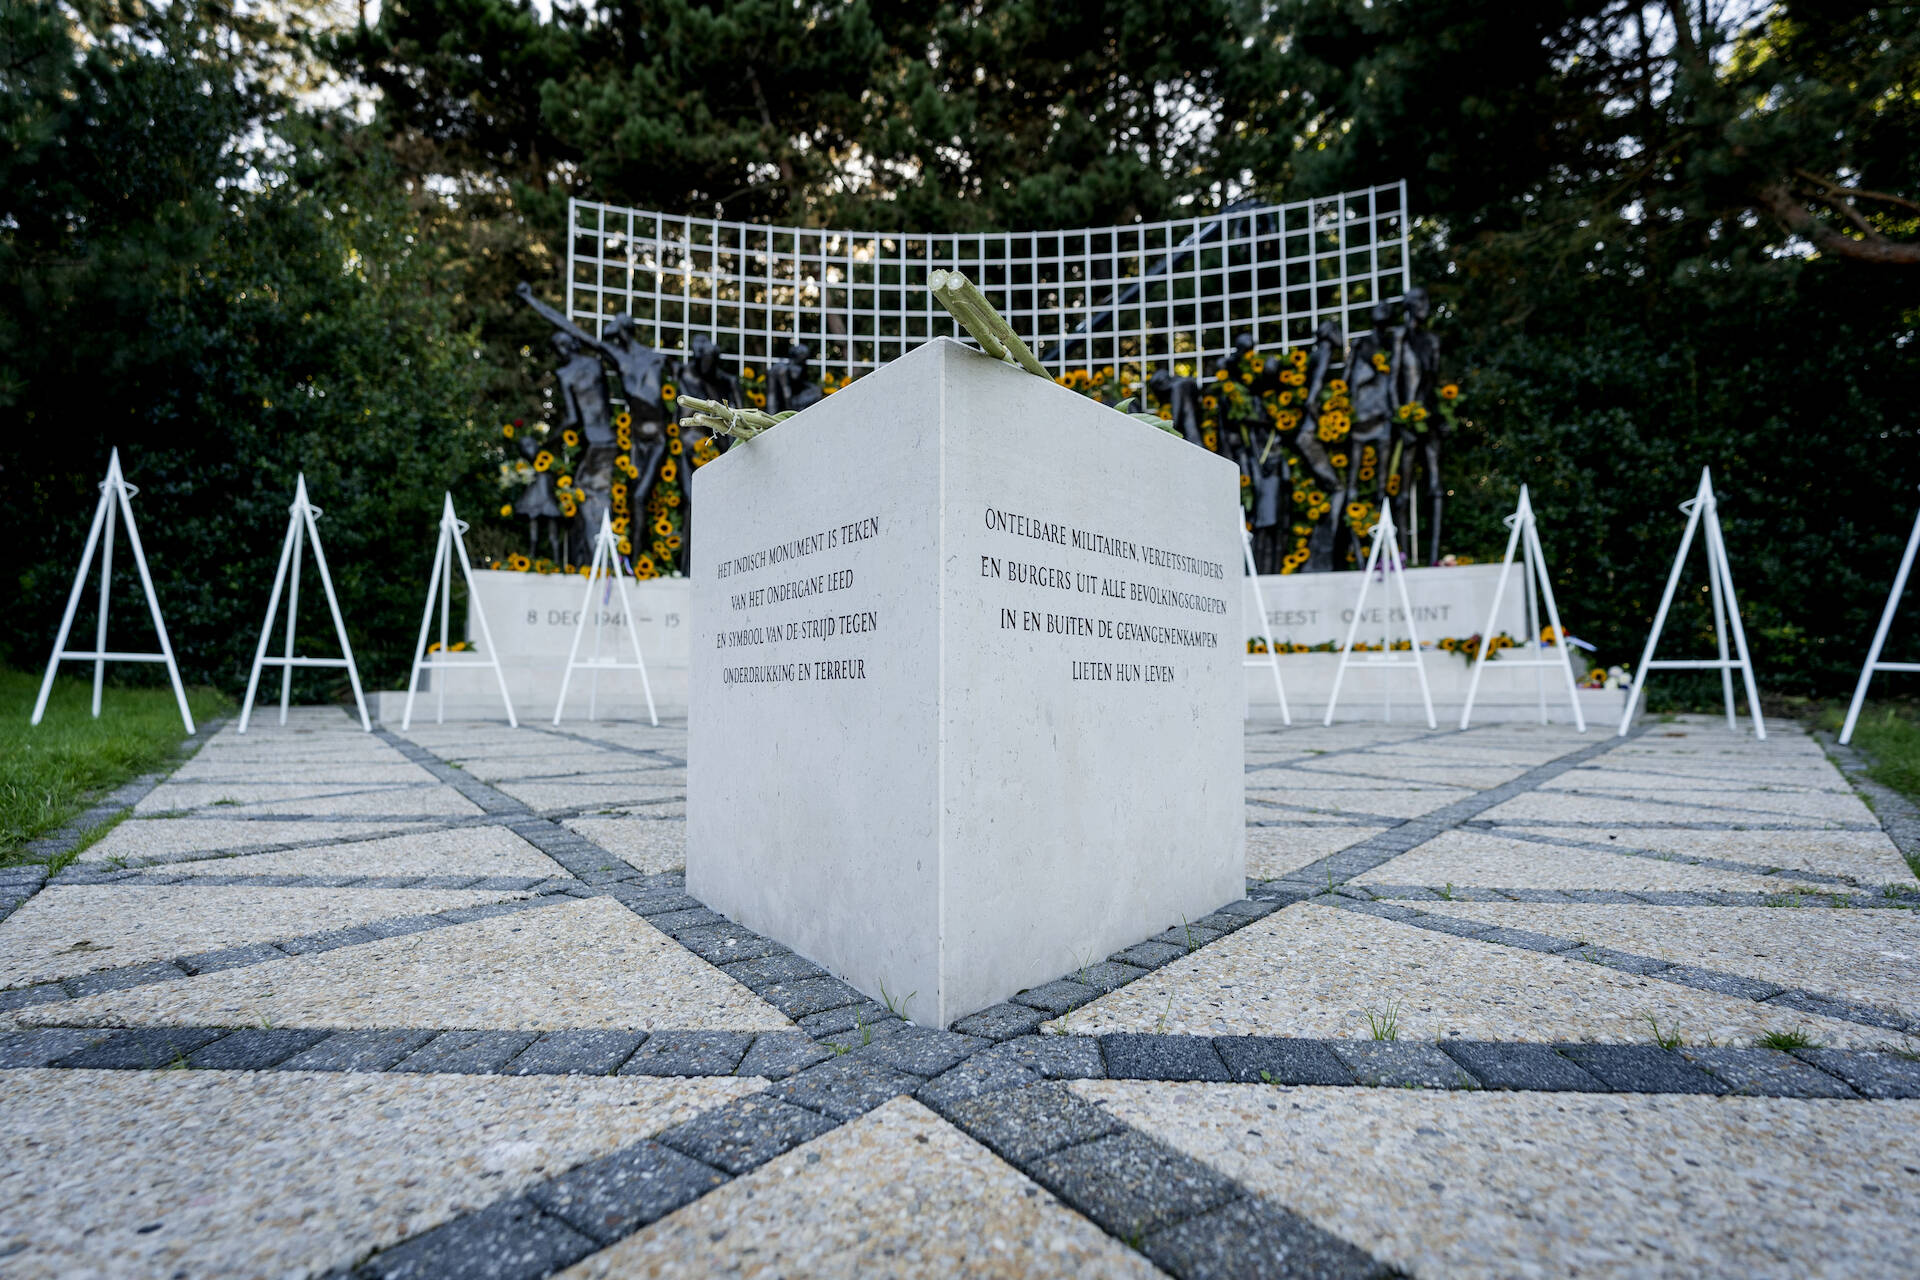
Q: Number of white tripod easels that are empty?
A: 9